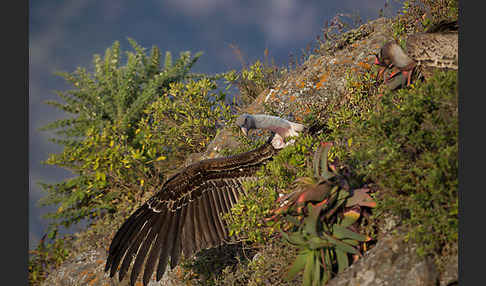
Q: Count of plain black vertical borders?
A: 2